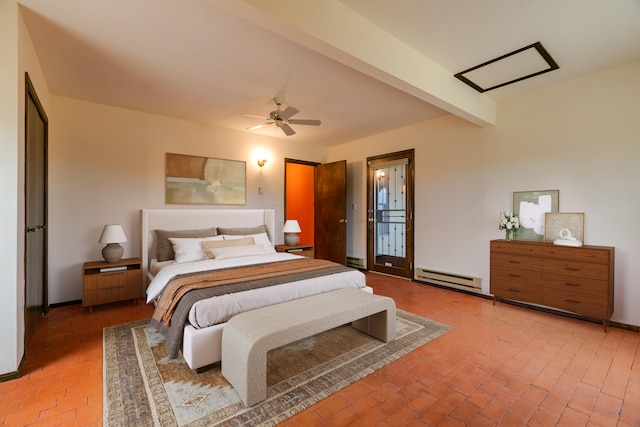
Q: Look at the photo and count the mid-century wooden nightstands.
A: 2